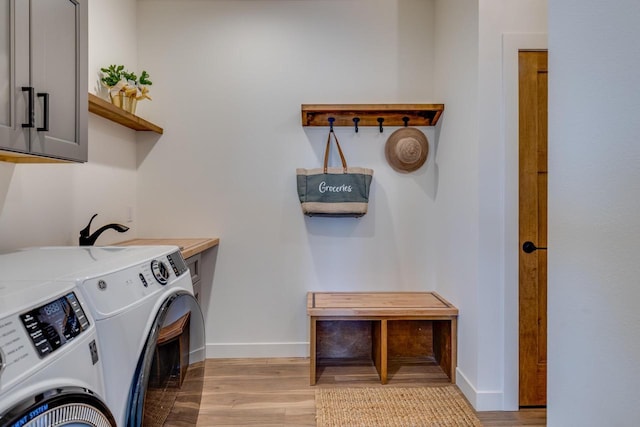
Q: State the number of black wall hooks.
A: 4